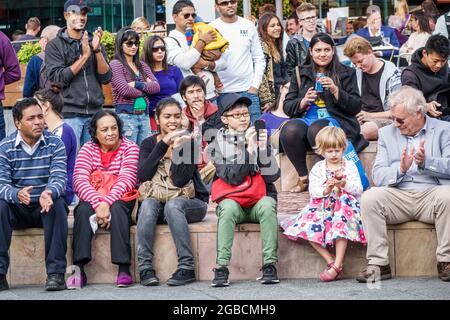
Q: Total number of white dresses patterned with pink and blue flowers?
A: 1